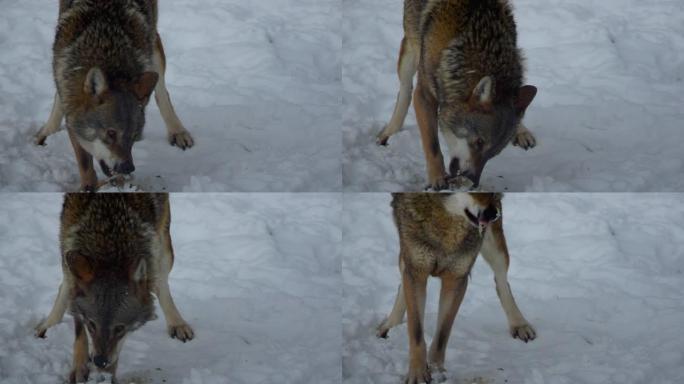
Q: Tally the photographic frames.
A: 4